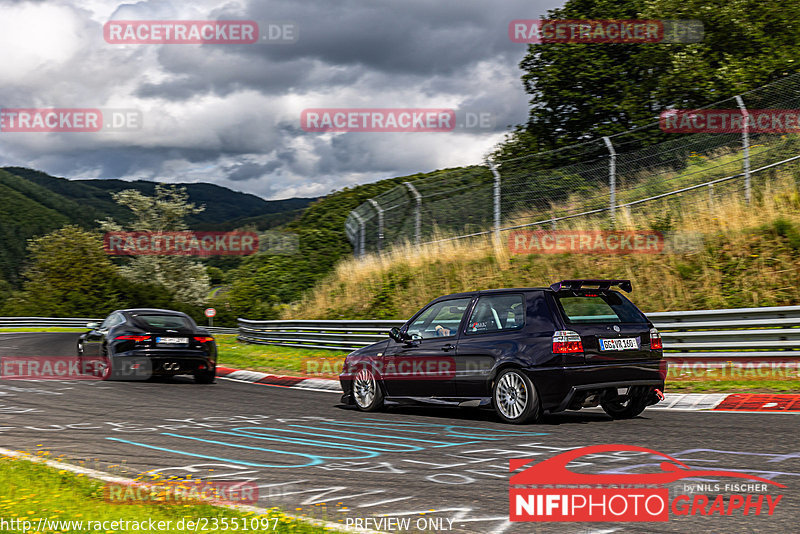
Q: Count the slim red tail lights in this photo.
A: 2